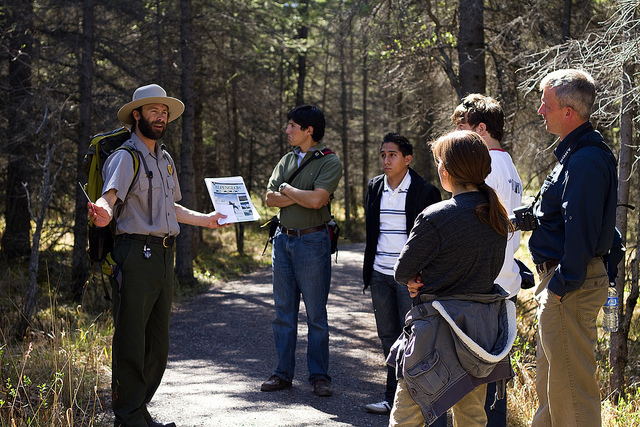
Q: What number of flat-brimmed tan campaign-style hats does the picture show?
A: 1